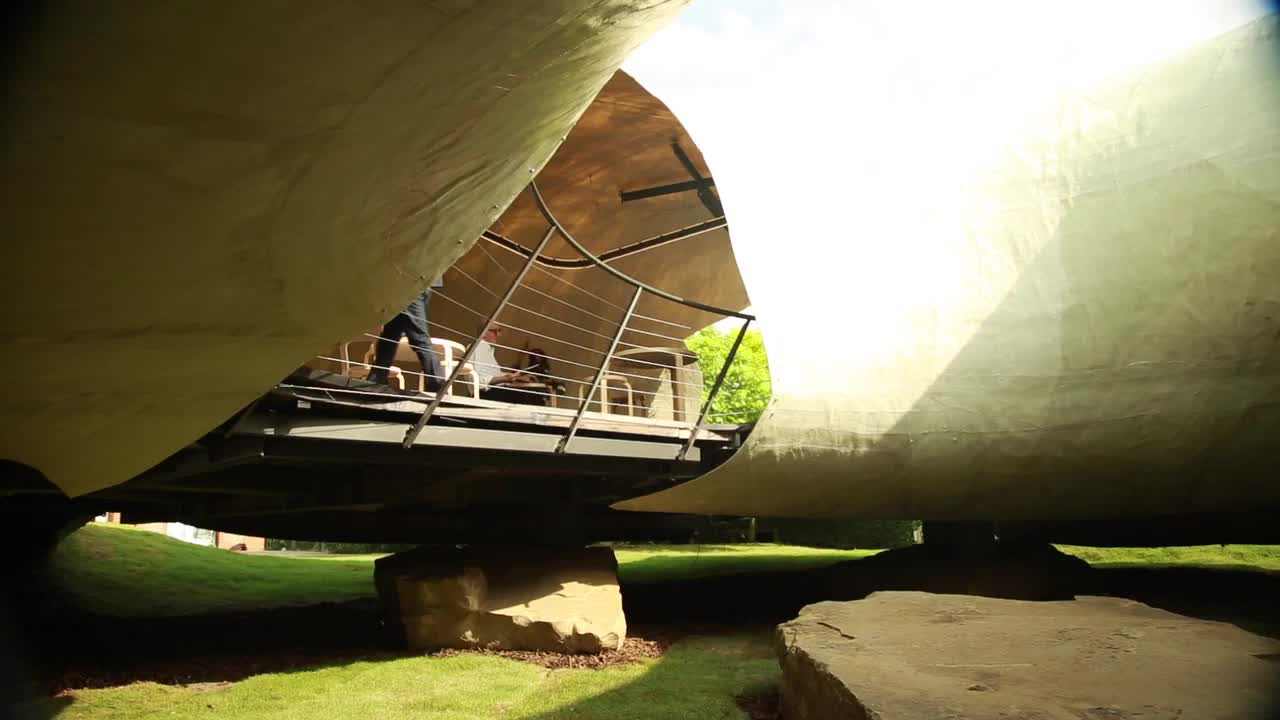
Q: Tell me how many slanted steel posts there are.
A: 3